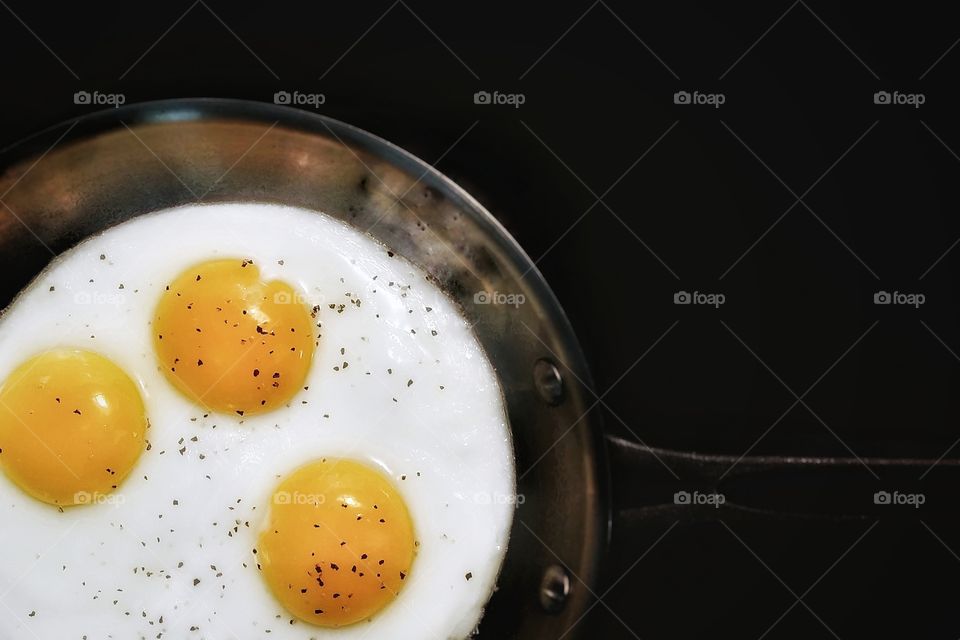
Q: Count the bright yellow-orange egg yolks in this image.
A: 3